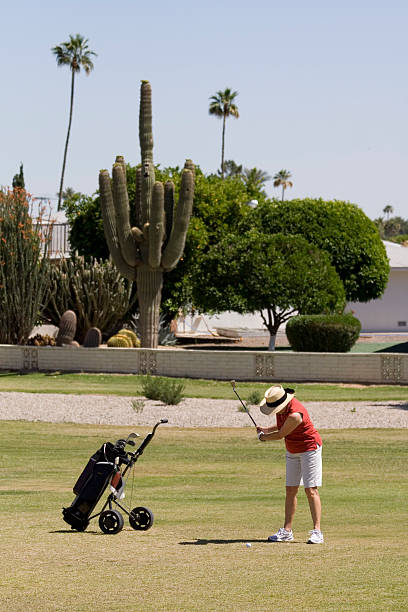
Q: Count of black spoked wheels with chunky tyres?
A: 2